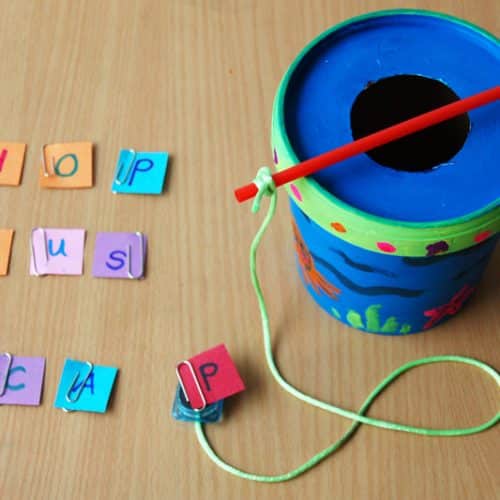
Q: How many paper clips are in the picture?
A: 7